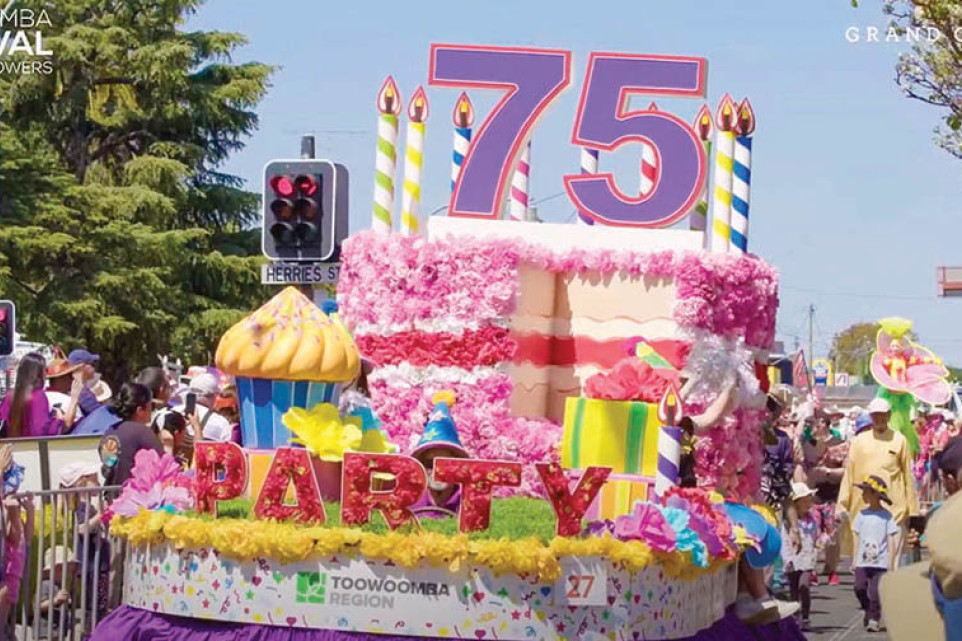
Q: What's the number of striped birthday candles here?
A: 10